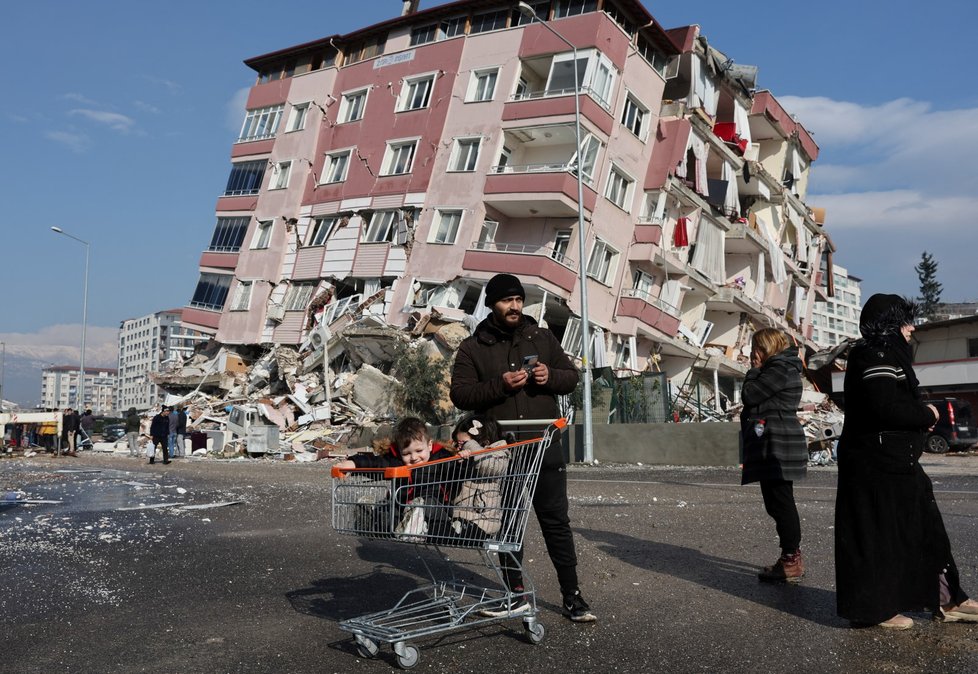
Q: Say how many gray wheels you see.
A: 3